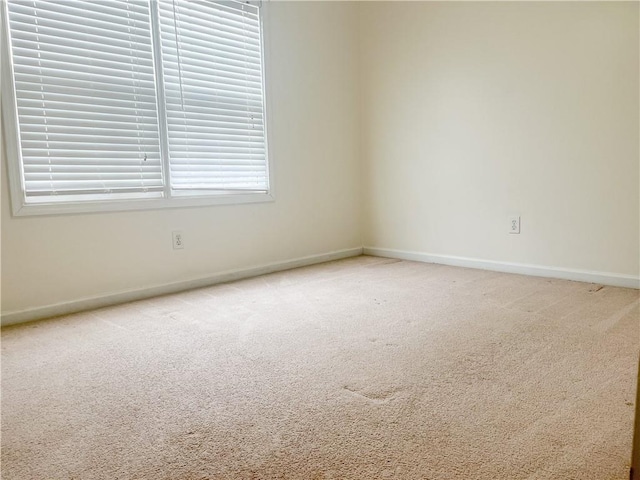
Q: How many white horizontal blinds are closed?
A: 2